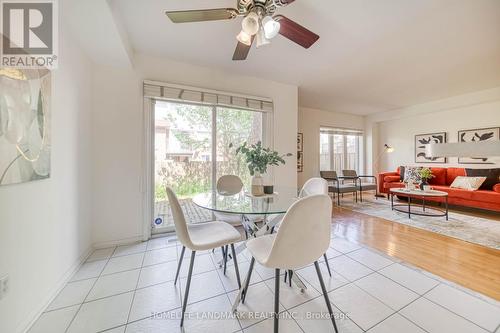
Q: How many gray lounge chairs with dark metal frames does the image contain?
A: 2